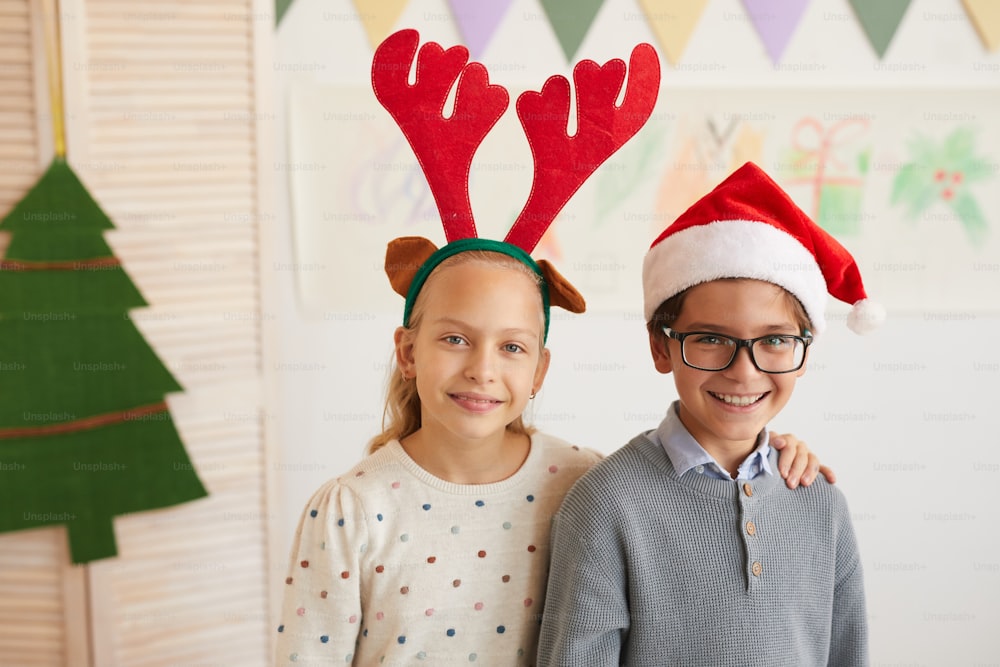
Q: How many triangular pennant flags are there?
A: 8